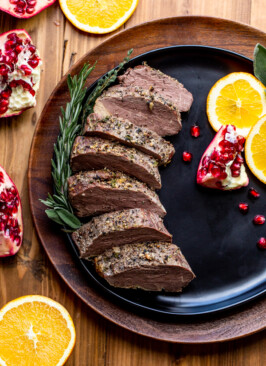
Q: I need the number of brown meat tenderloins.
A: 7